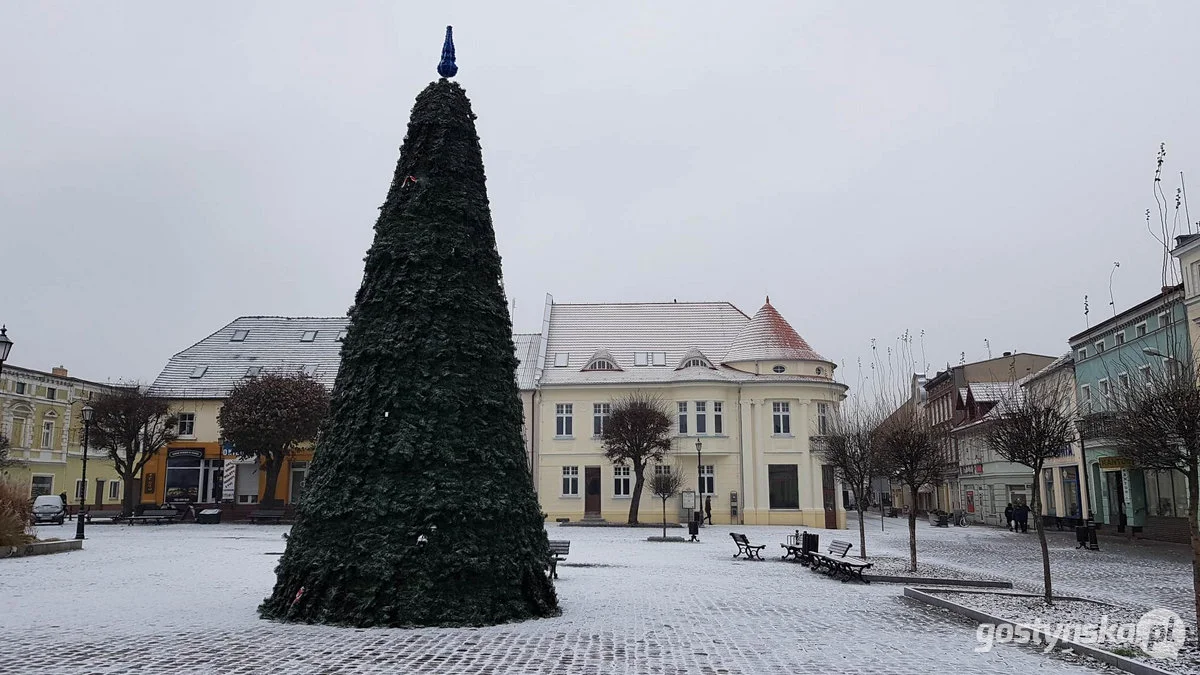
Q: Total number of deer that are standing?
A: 0